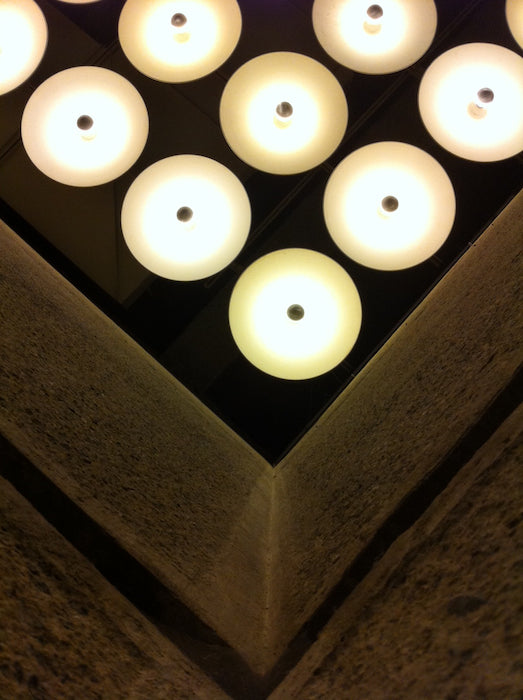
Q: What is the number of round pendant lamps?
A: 10